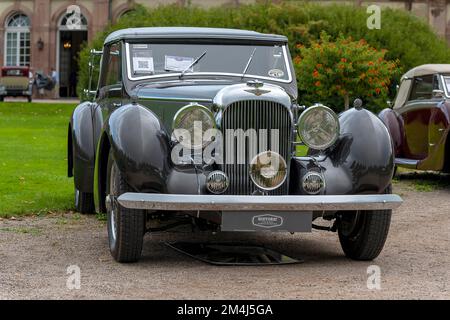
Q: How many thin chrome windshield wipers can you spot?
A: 2